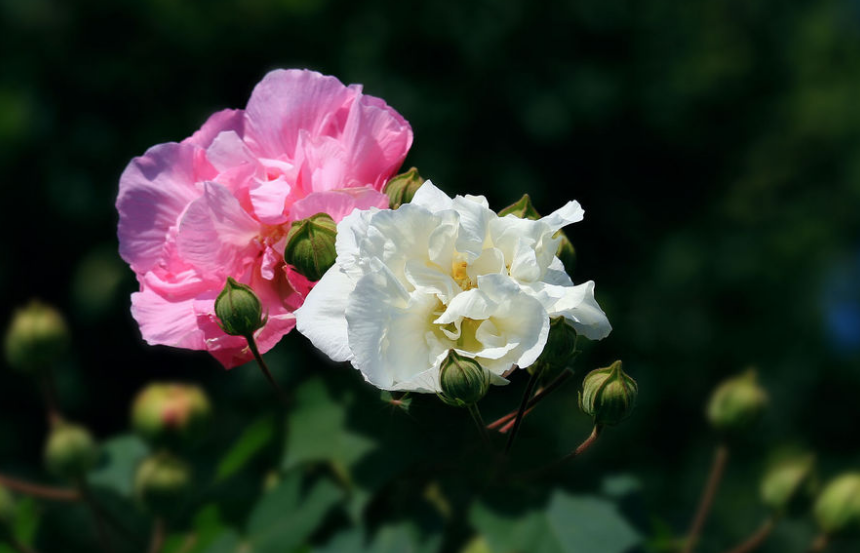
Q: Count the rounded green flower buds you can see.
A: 15